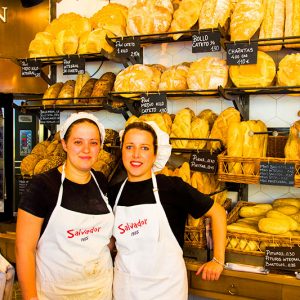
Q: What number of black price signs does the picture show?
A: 10